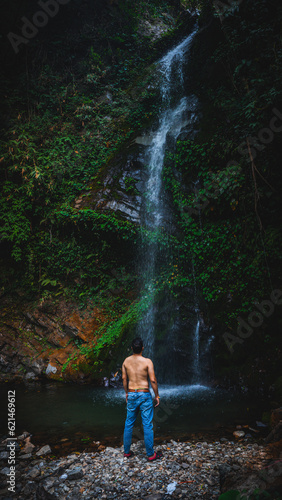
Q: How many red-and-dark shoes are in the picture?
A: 2